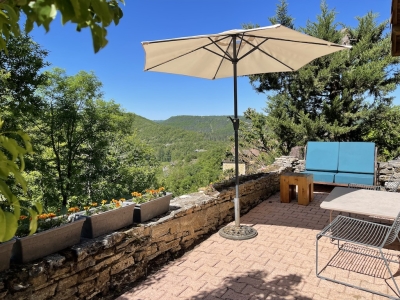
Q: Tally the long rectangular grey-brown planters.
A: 4